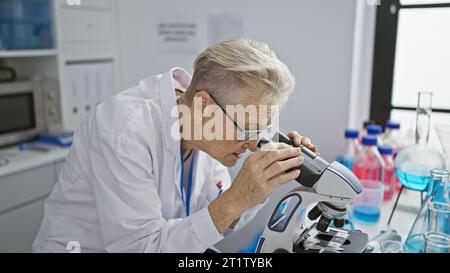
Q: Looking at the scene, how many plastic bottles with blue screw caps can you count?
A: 5